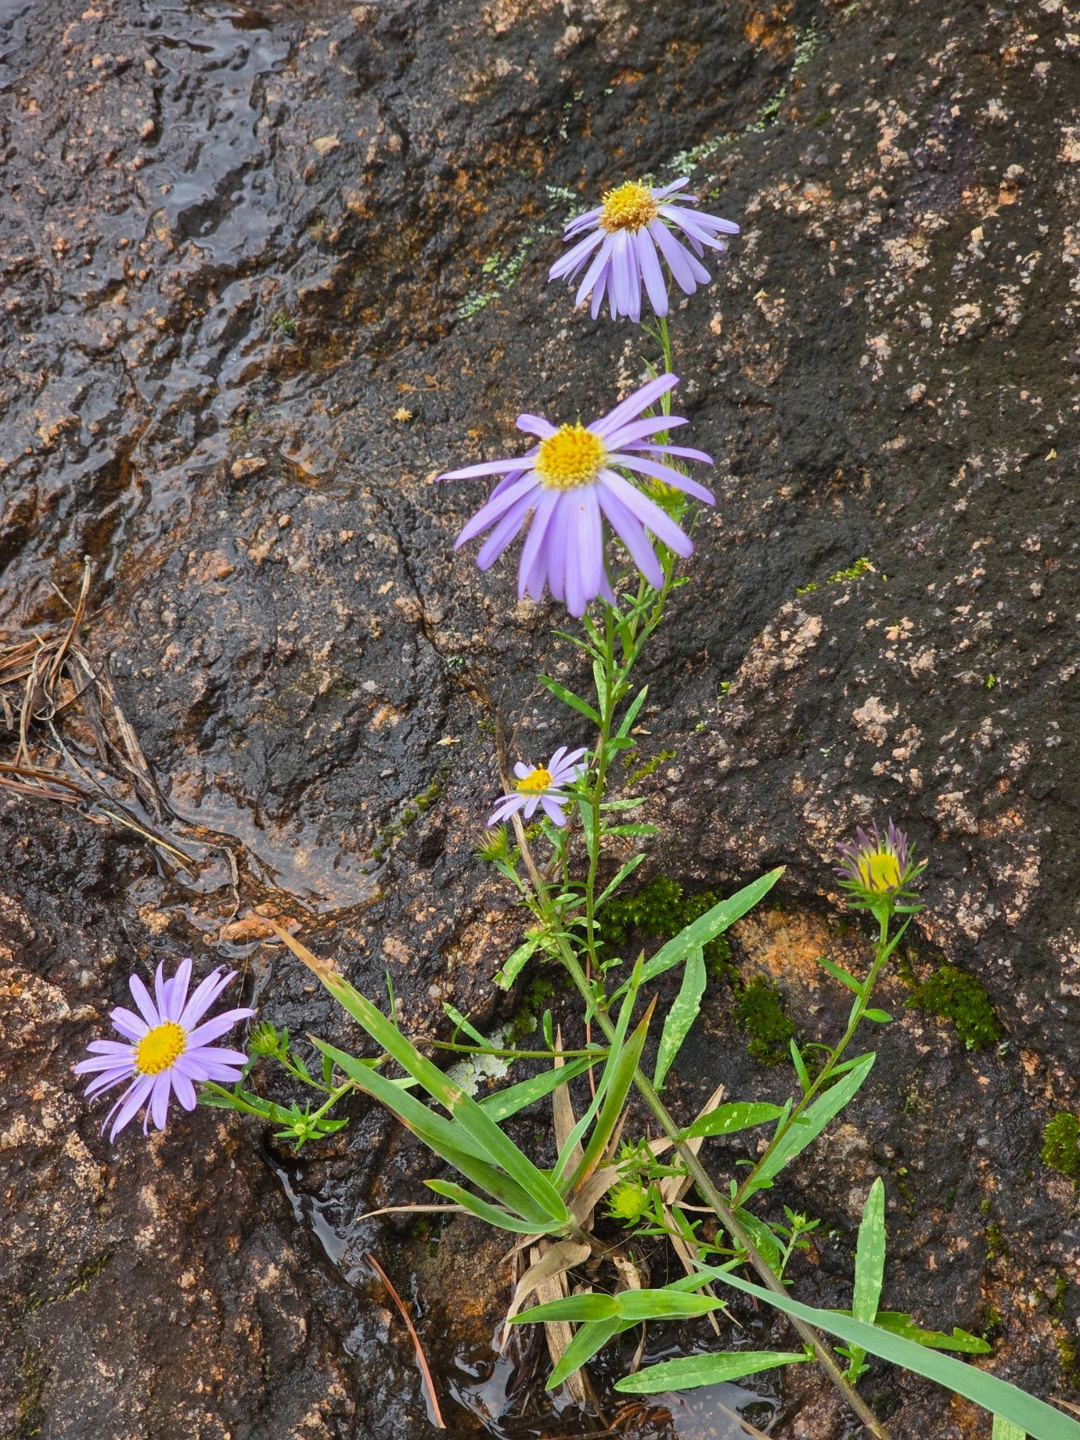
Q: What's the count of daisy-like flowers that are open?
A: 4